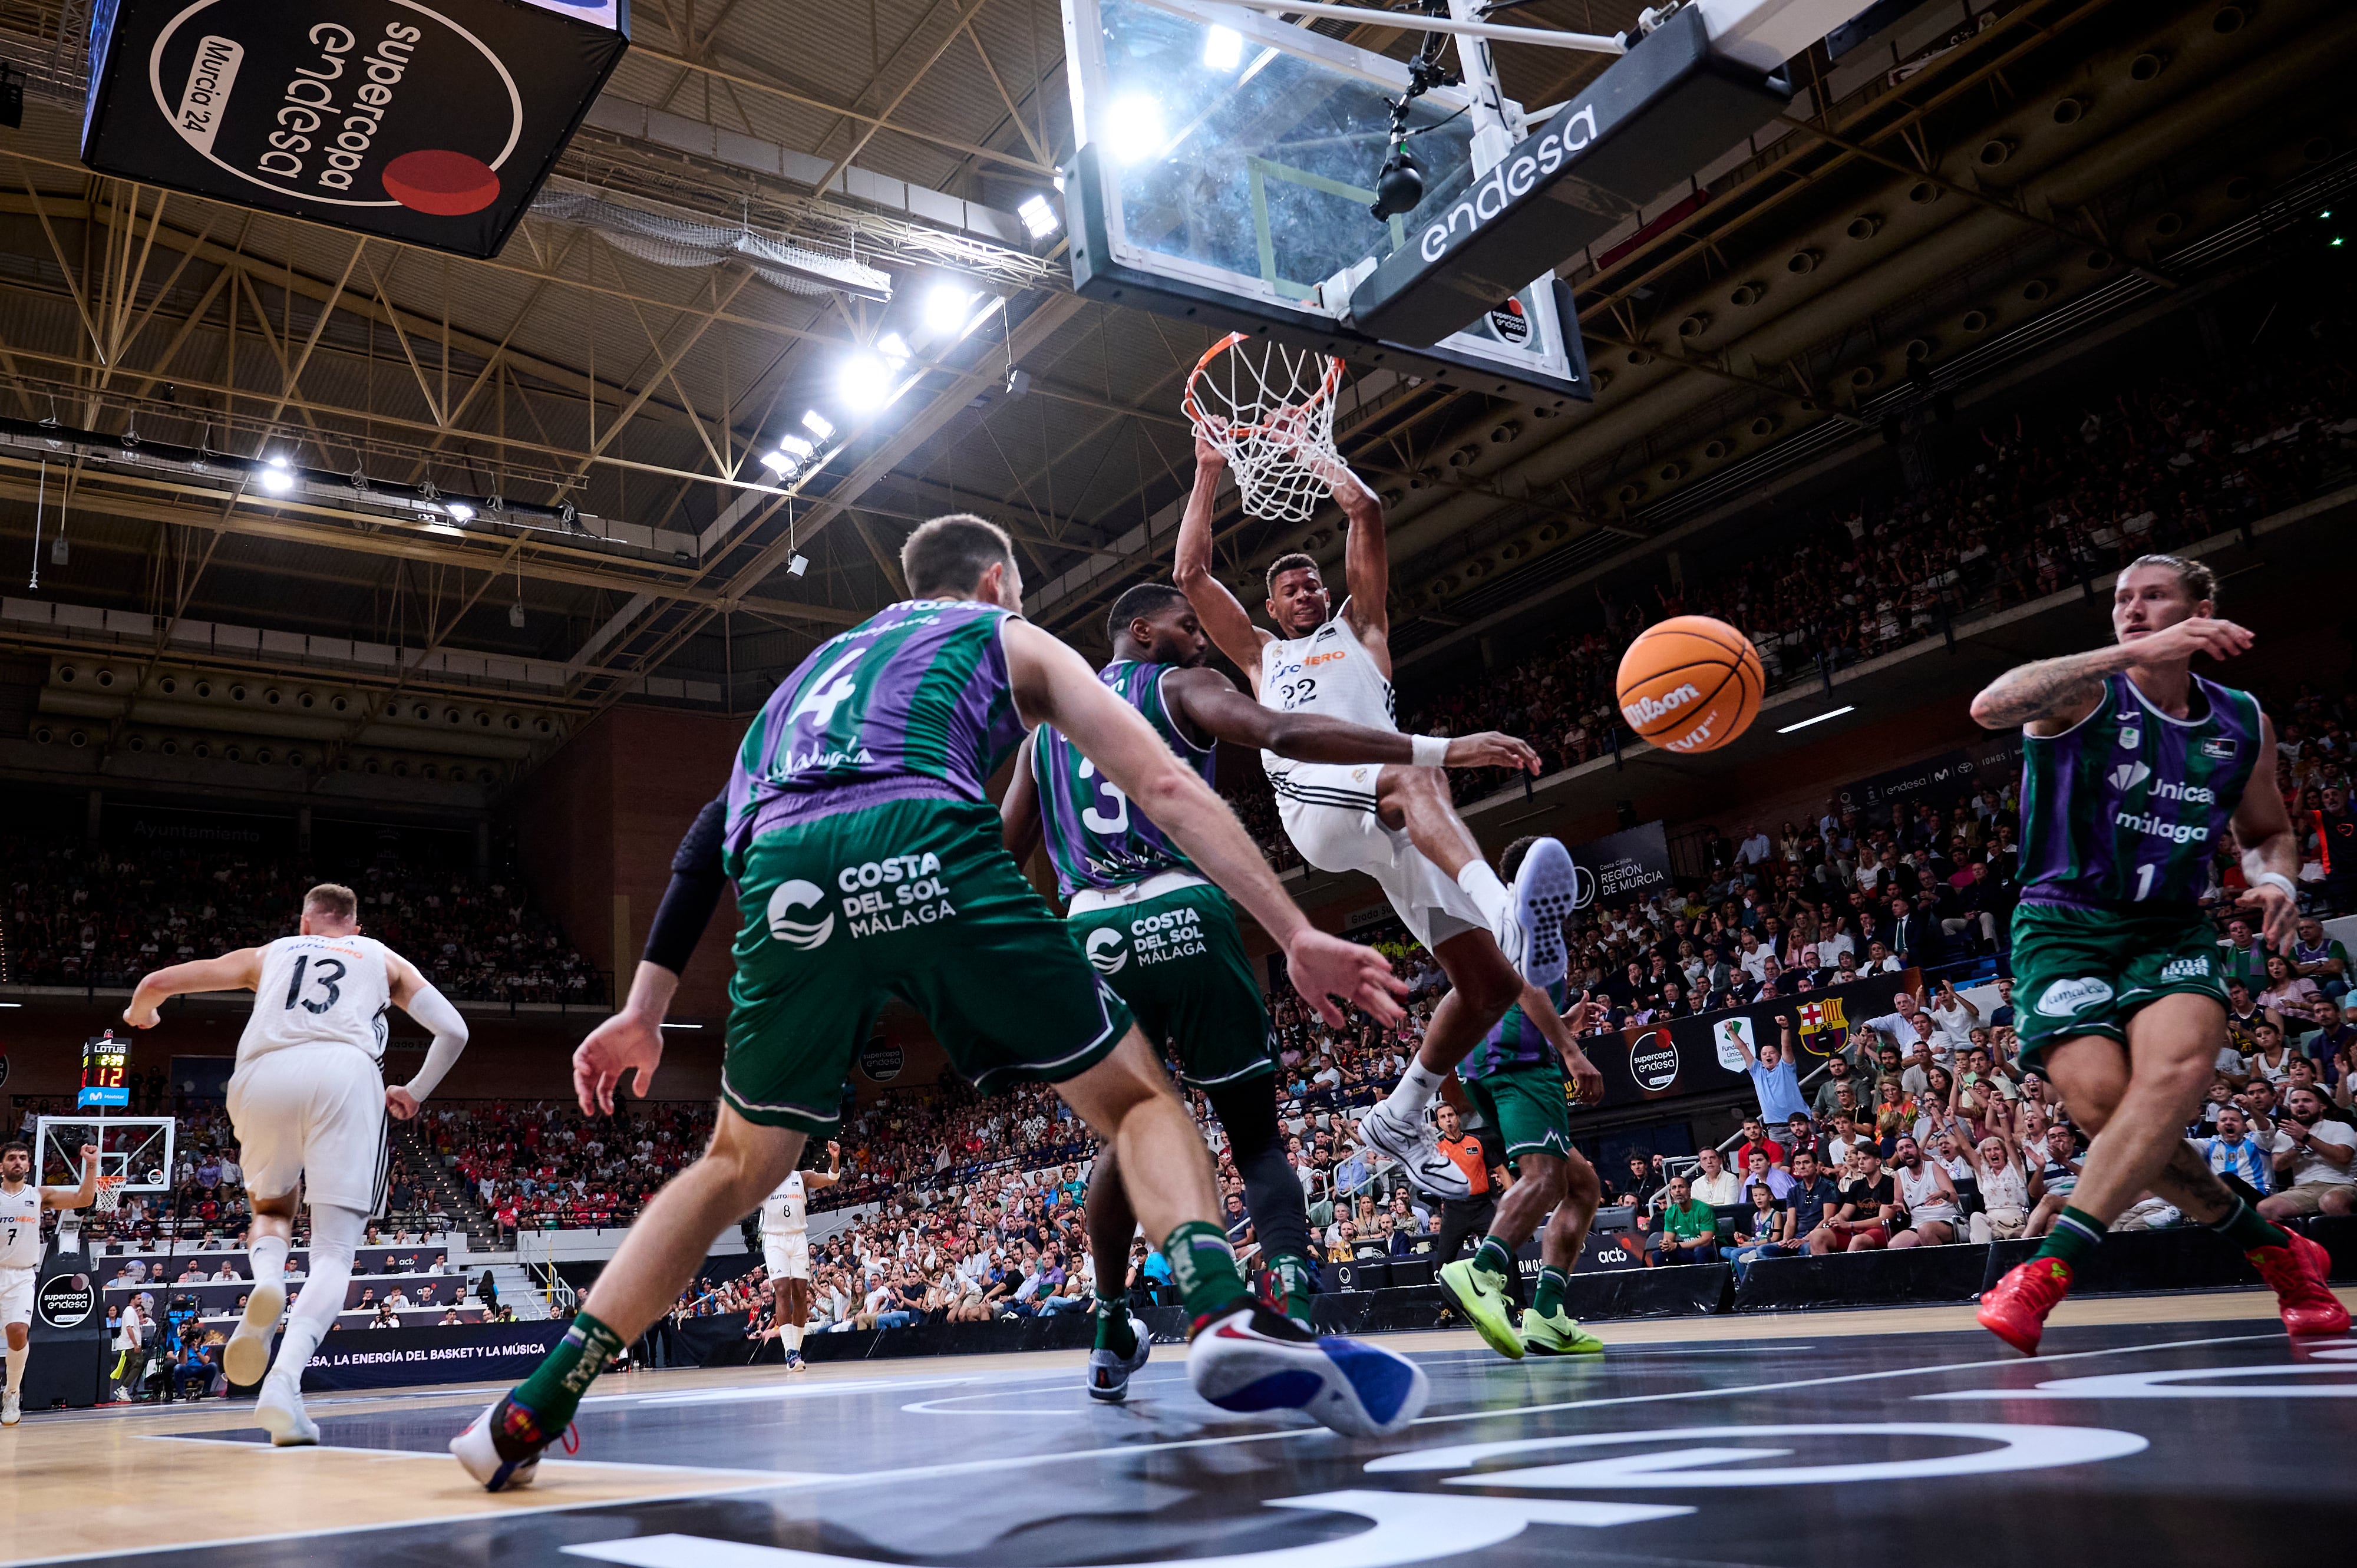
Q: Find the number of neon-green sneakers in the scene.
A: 2